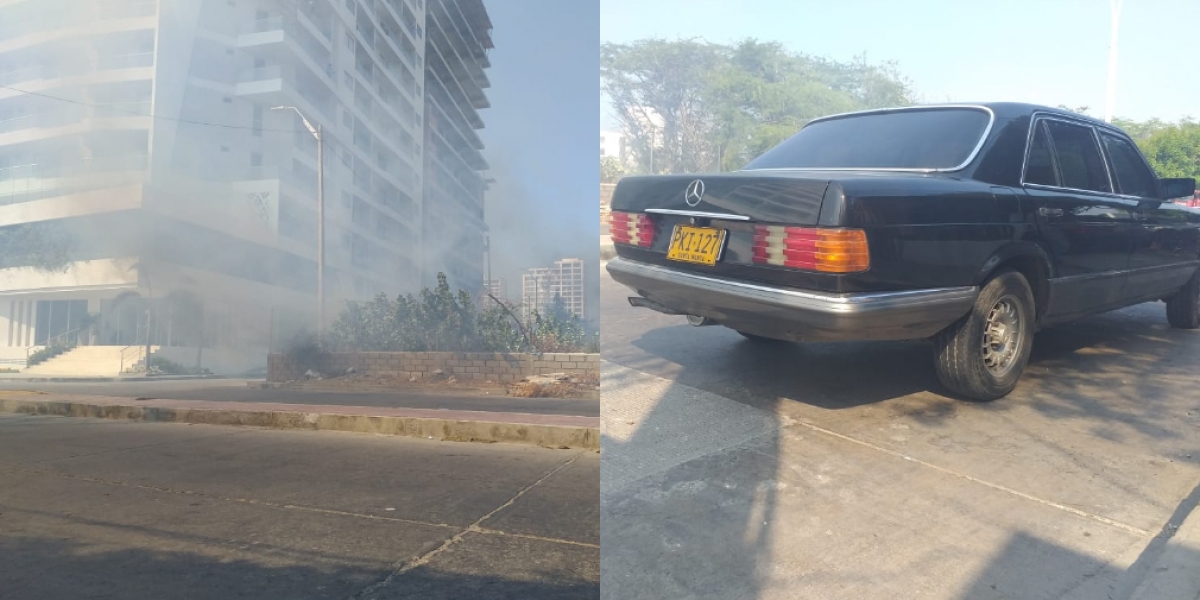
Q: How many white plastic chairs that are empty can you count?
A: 0